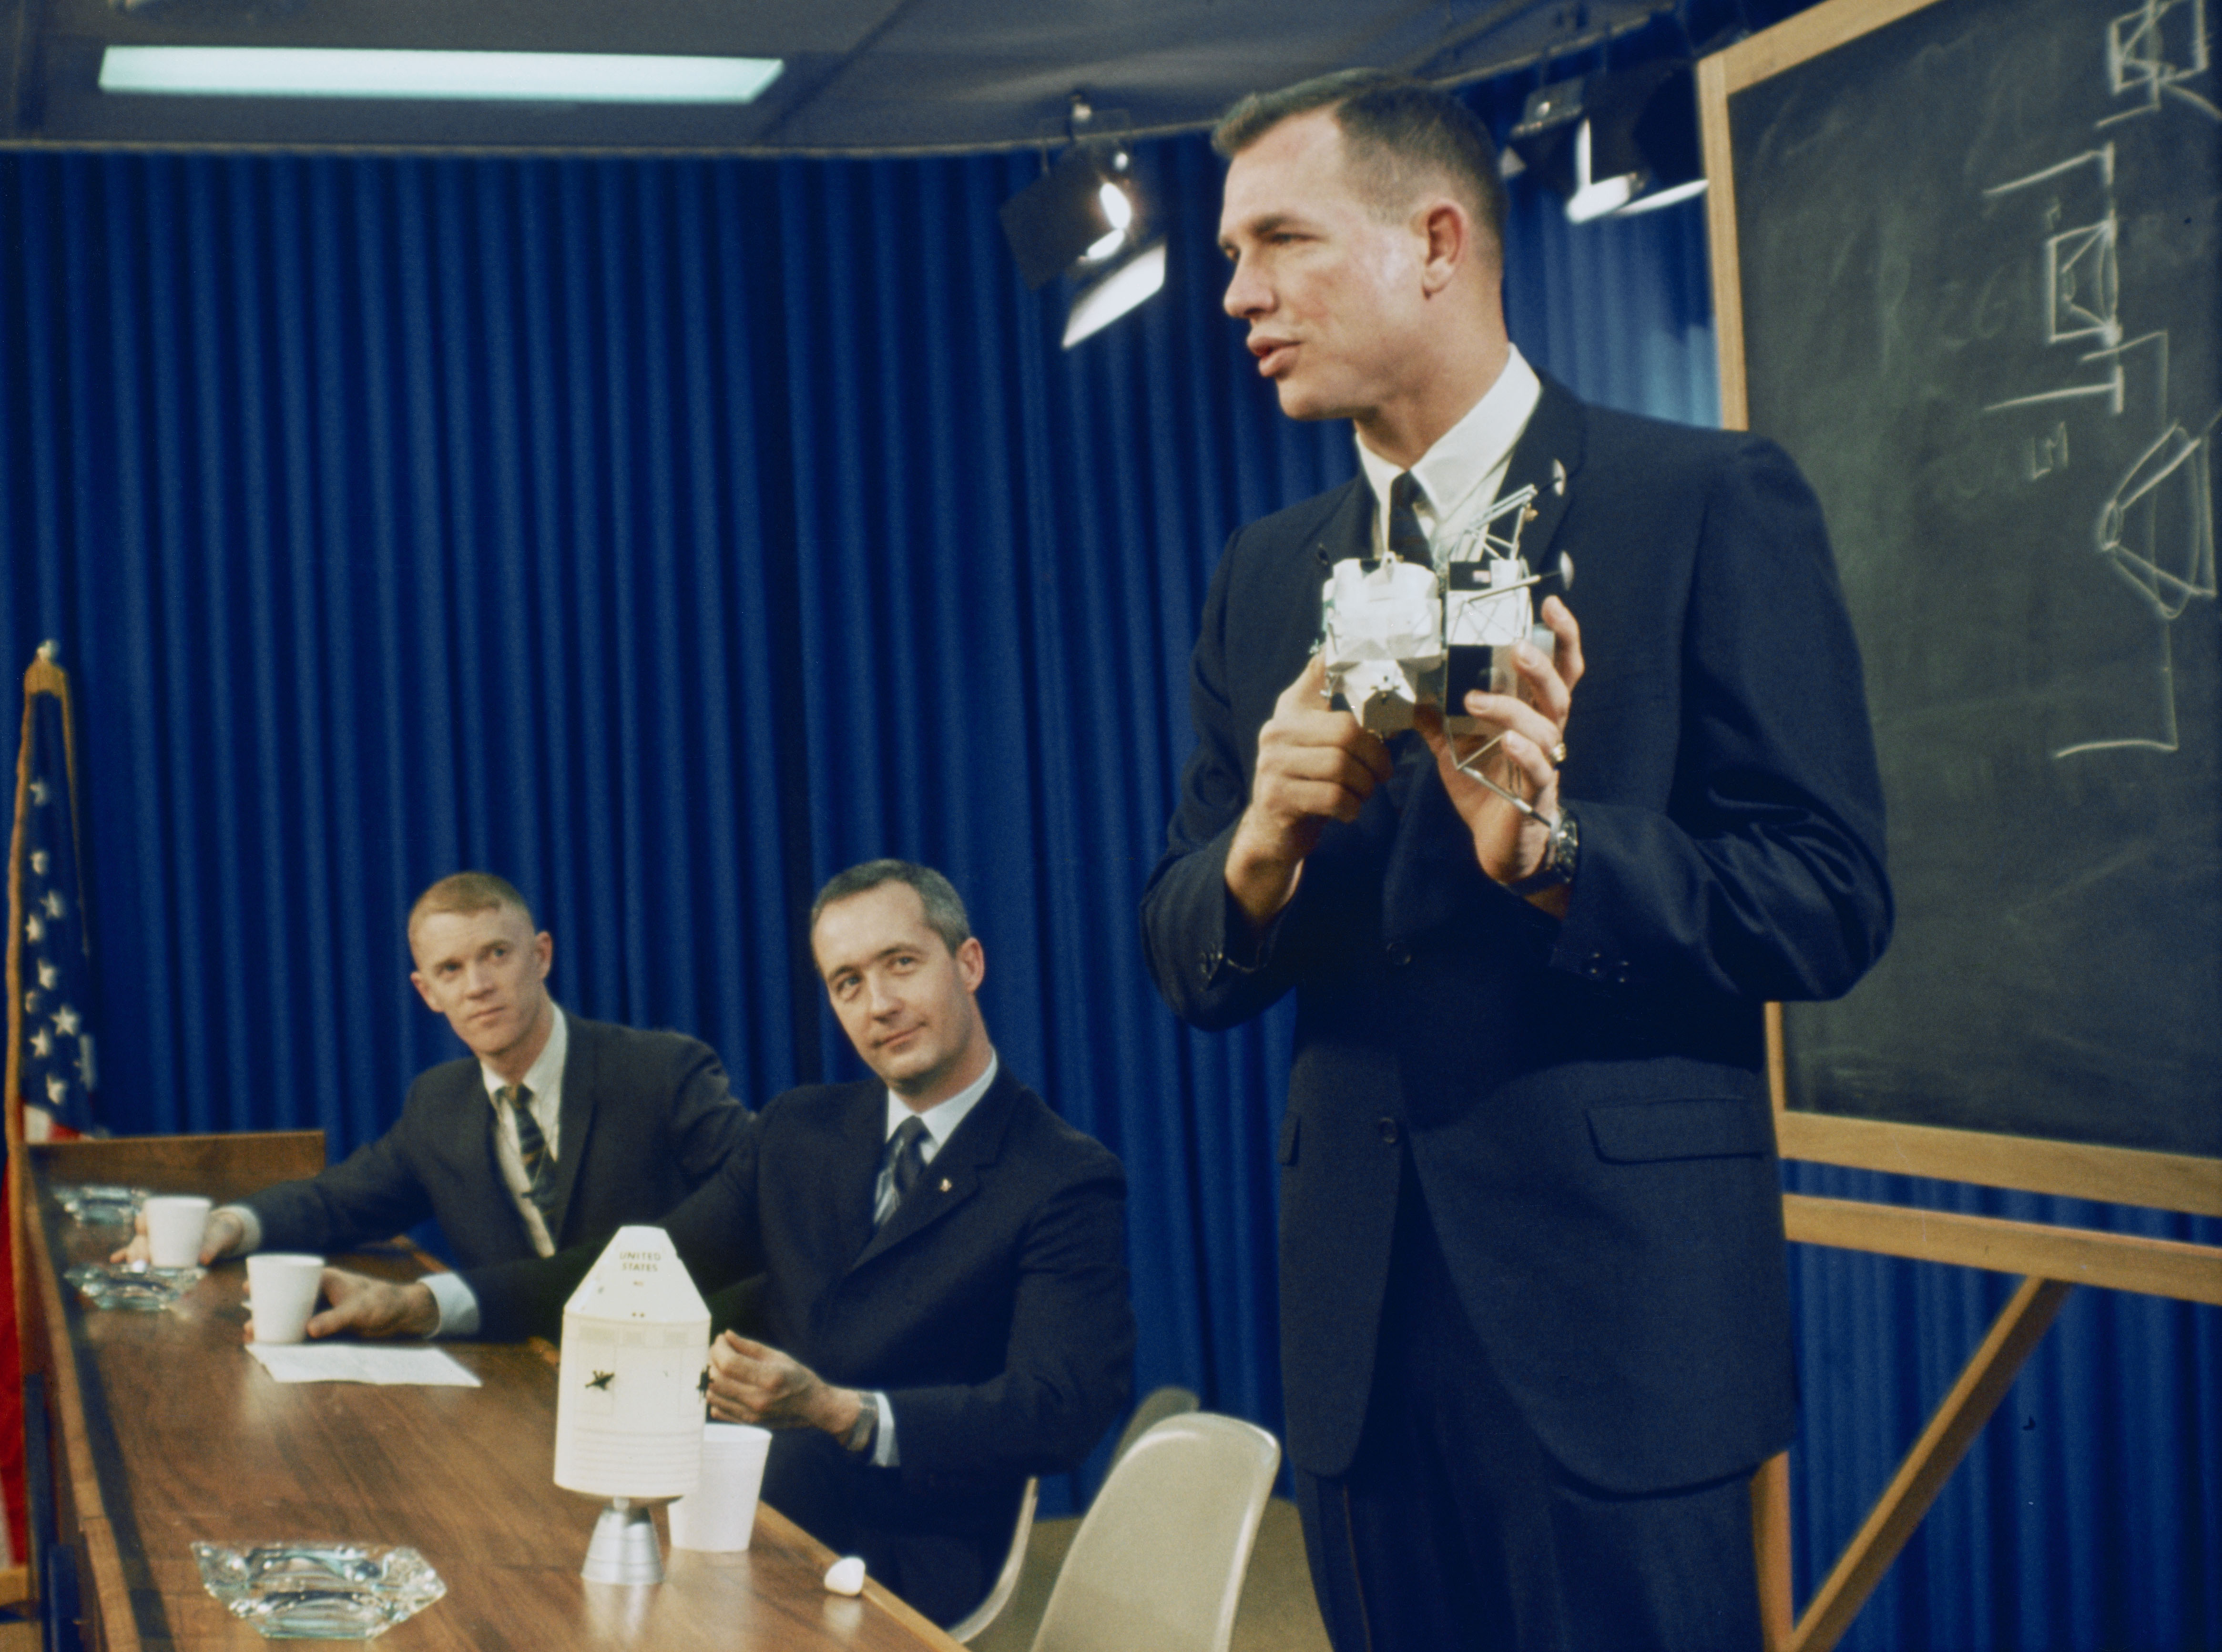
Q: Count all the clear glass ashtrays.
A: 3